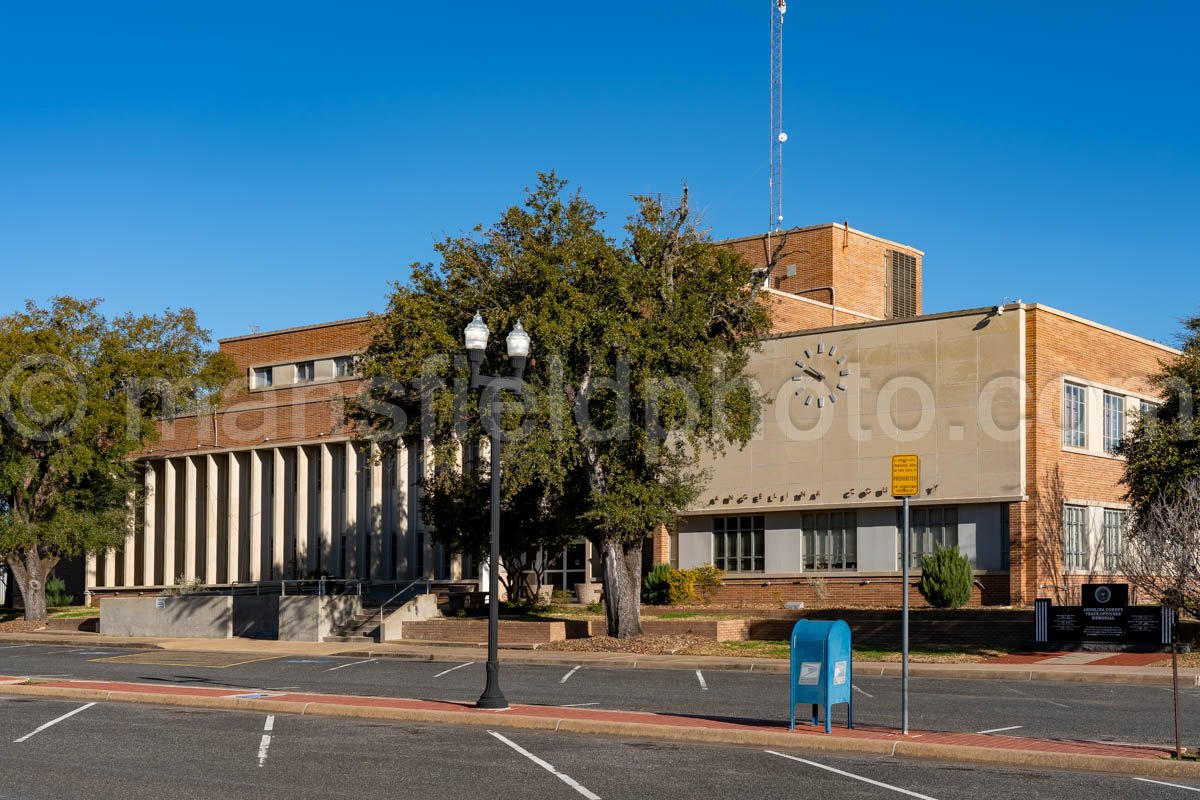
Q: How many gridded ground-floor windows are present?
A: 5